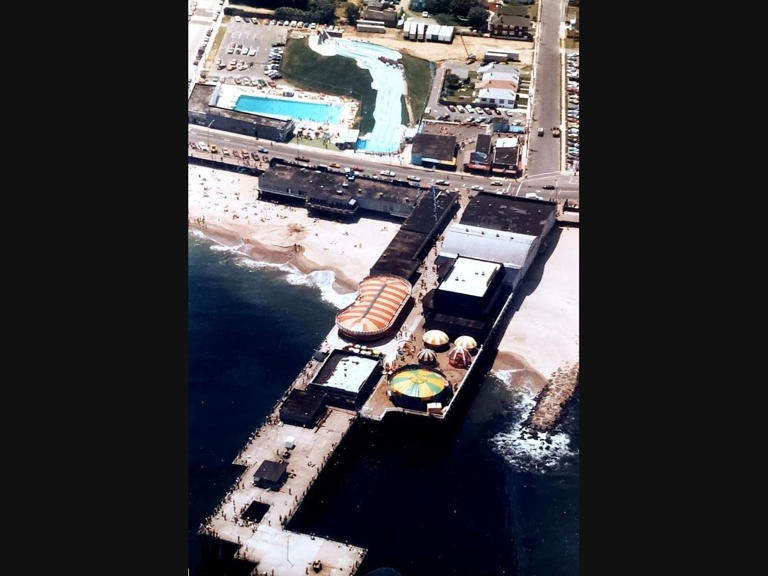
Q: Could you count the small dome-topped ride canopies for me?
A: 4